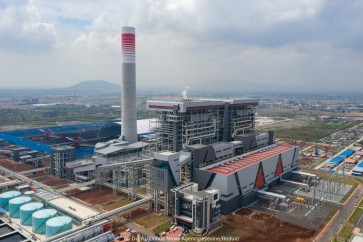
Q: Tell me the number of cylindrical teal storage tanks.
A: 5